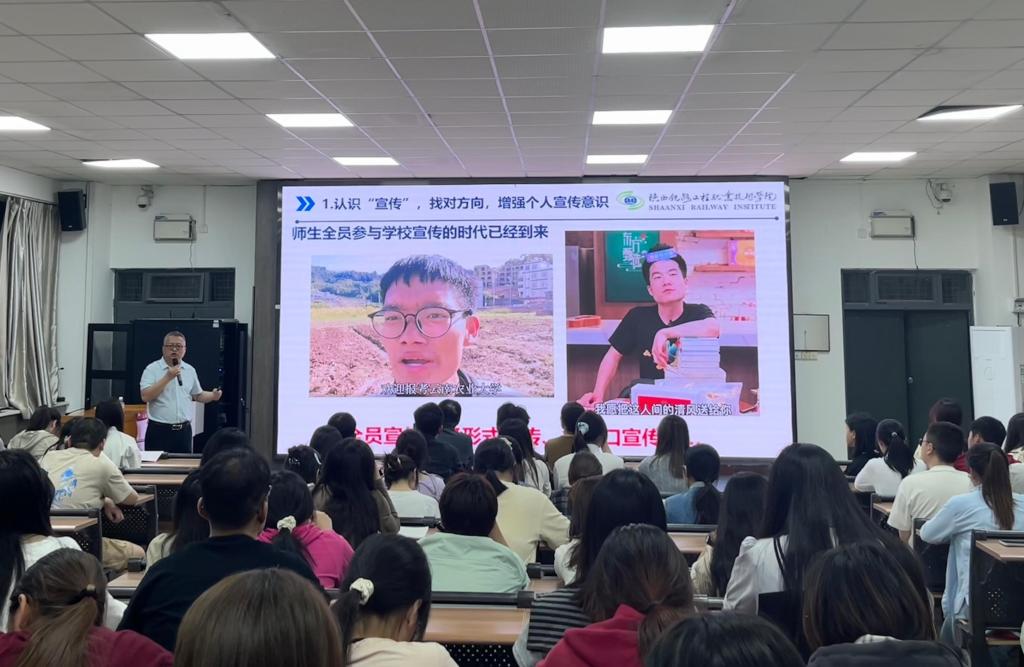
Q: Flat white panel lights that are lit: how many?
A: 10